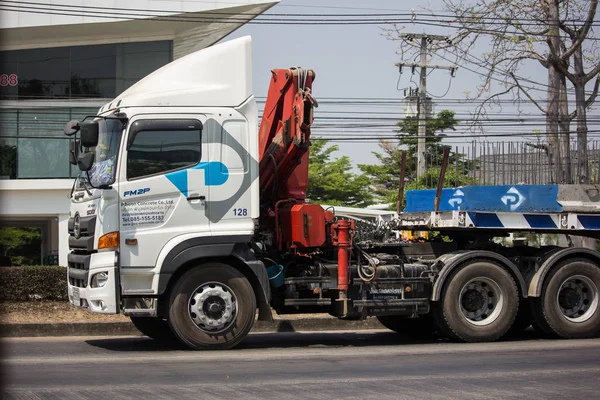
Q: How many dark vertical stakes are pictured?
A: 2